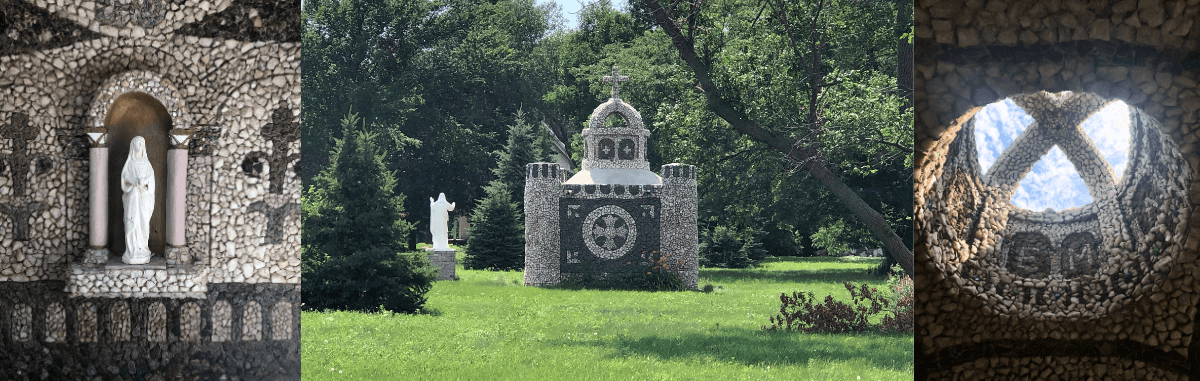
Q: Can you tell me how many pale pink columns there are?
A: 2